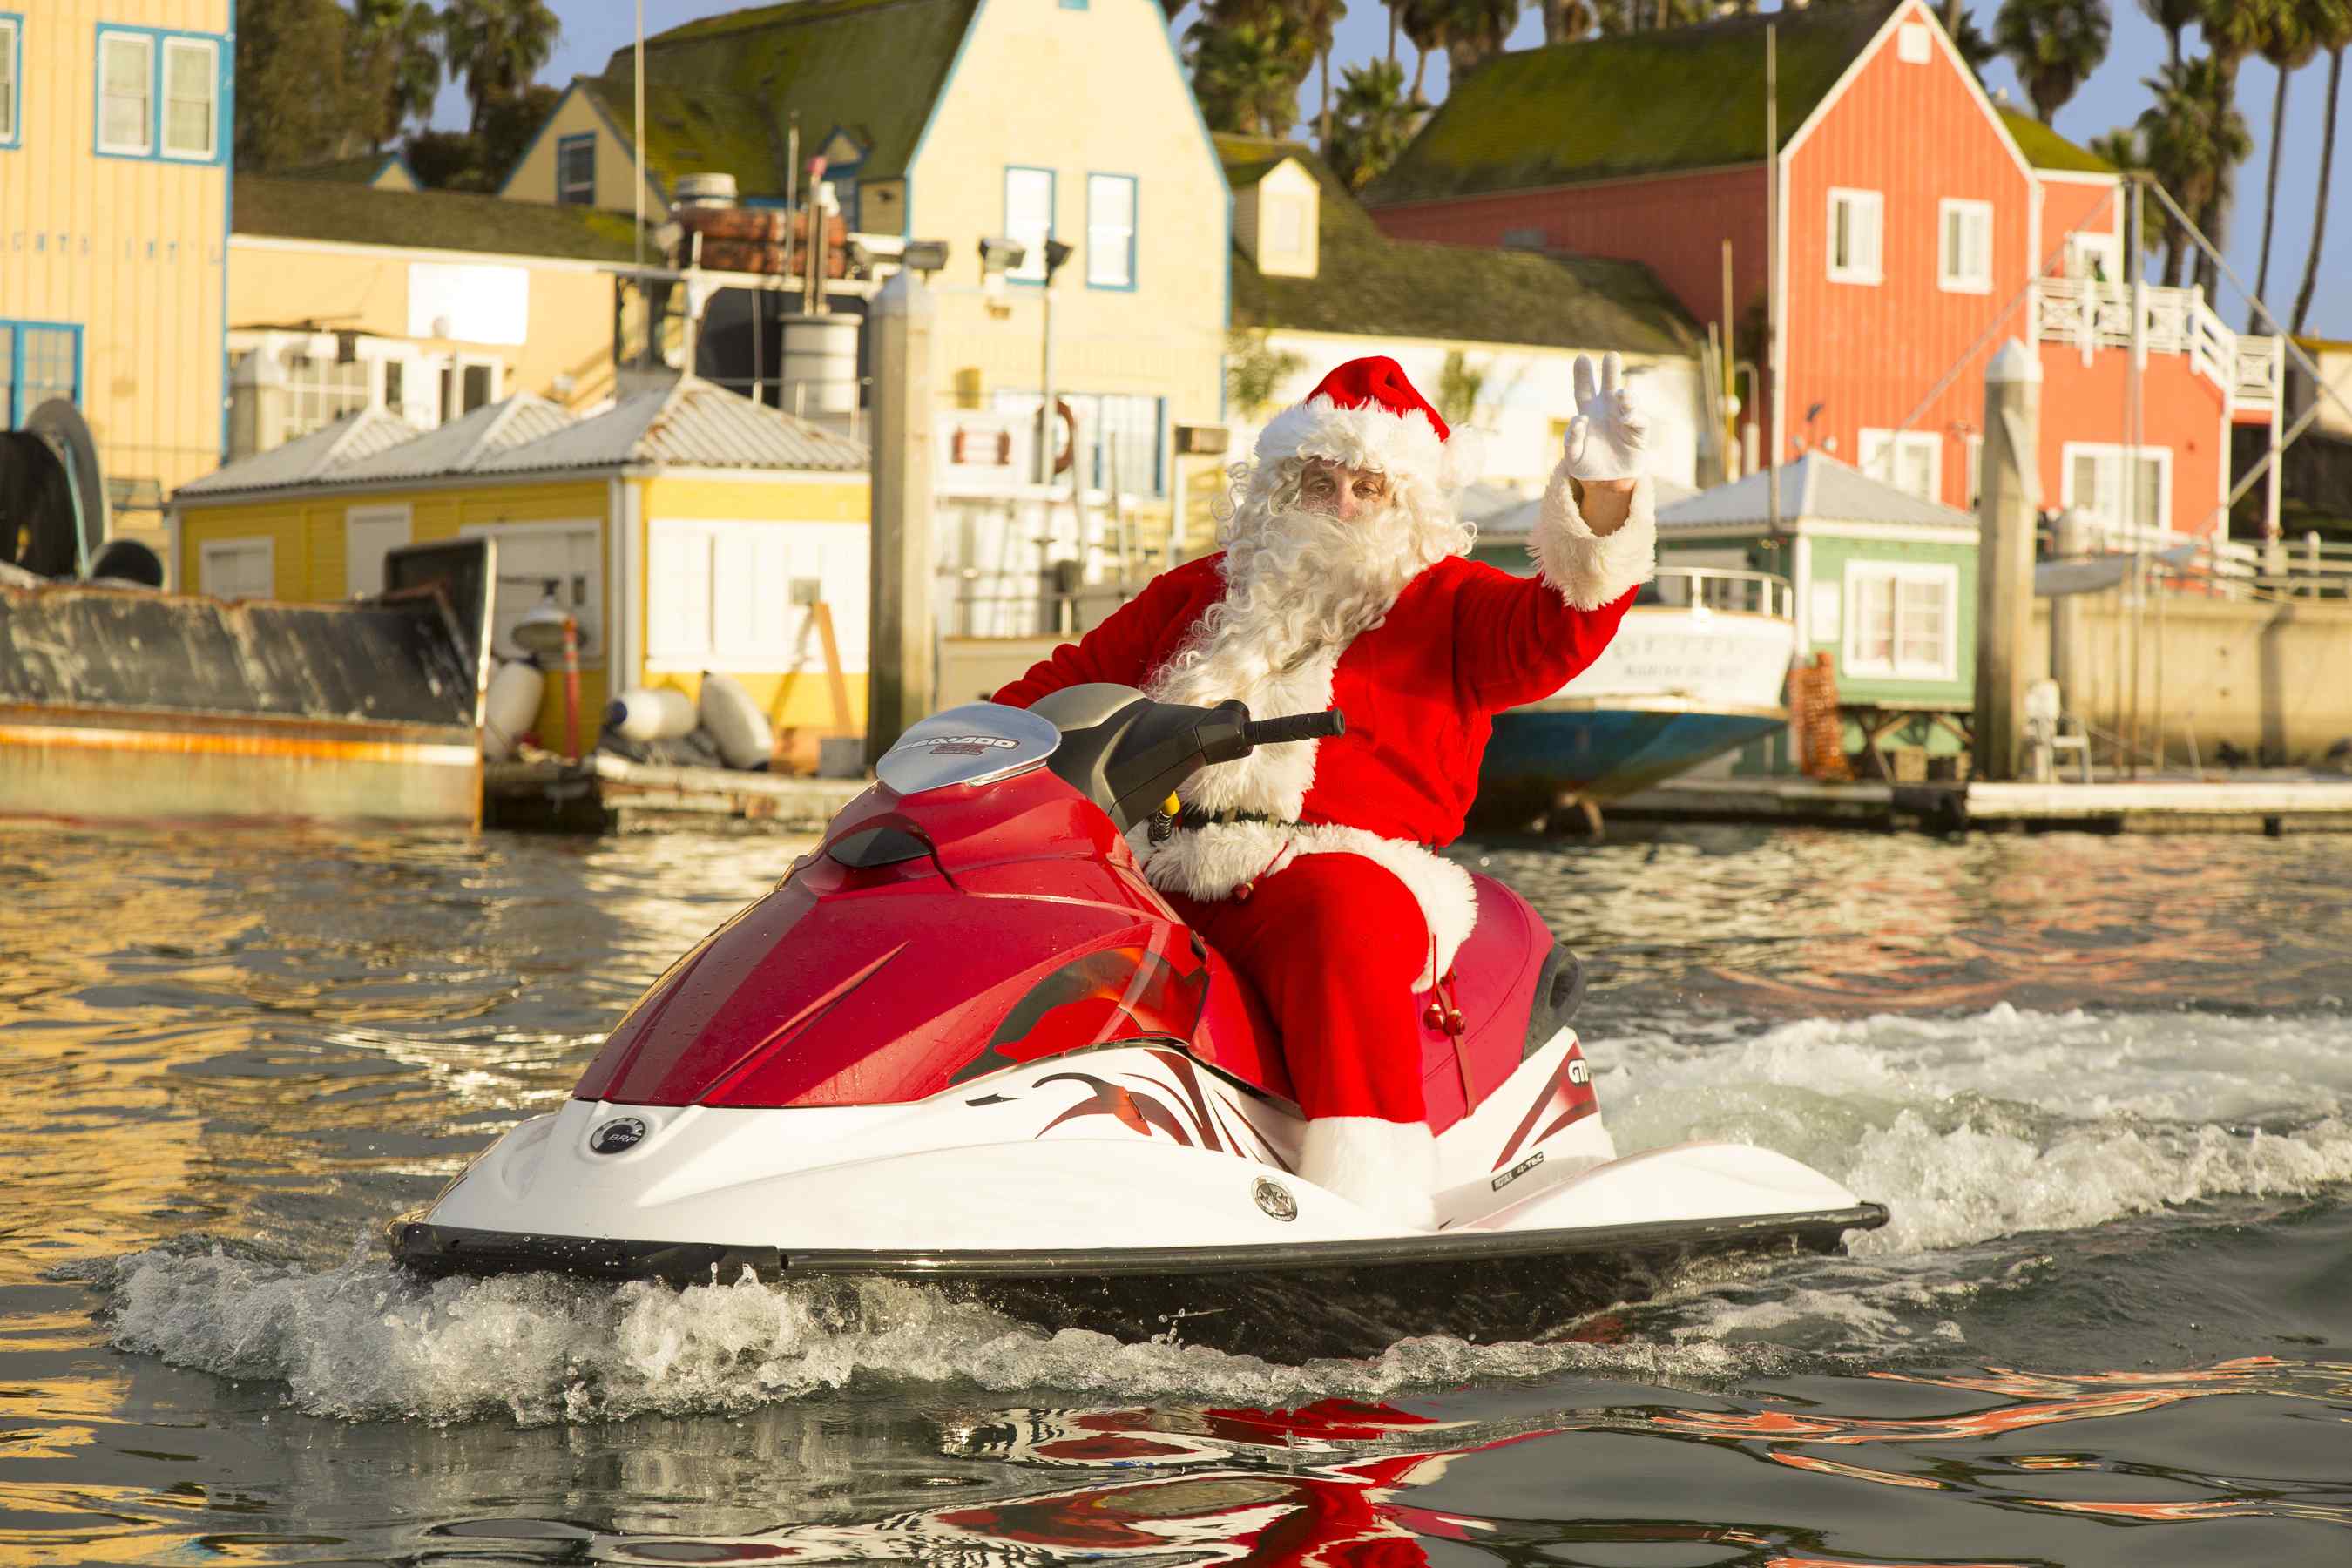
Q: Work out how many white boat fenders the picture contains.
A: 3